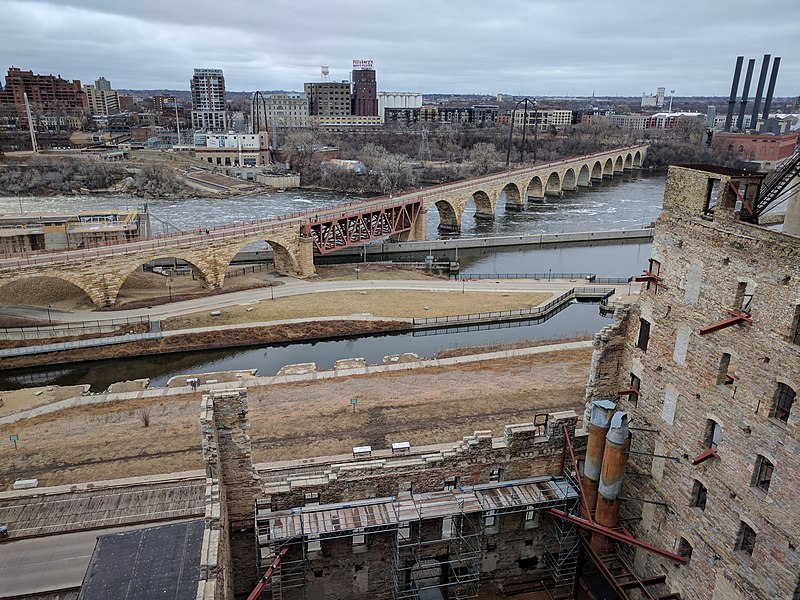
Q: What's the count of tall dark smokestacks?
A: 4